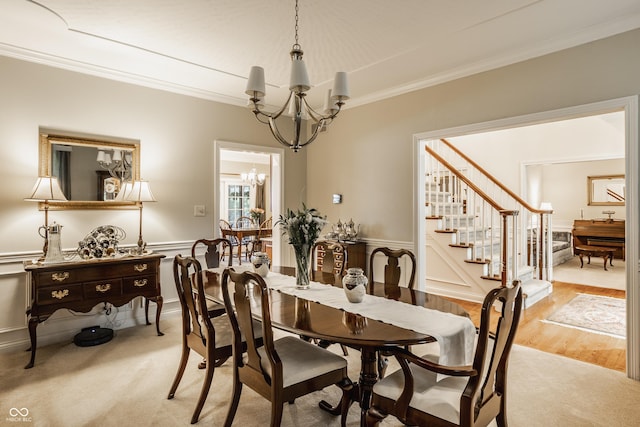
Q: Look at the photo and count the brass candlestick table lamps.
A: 2